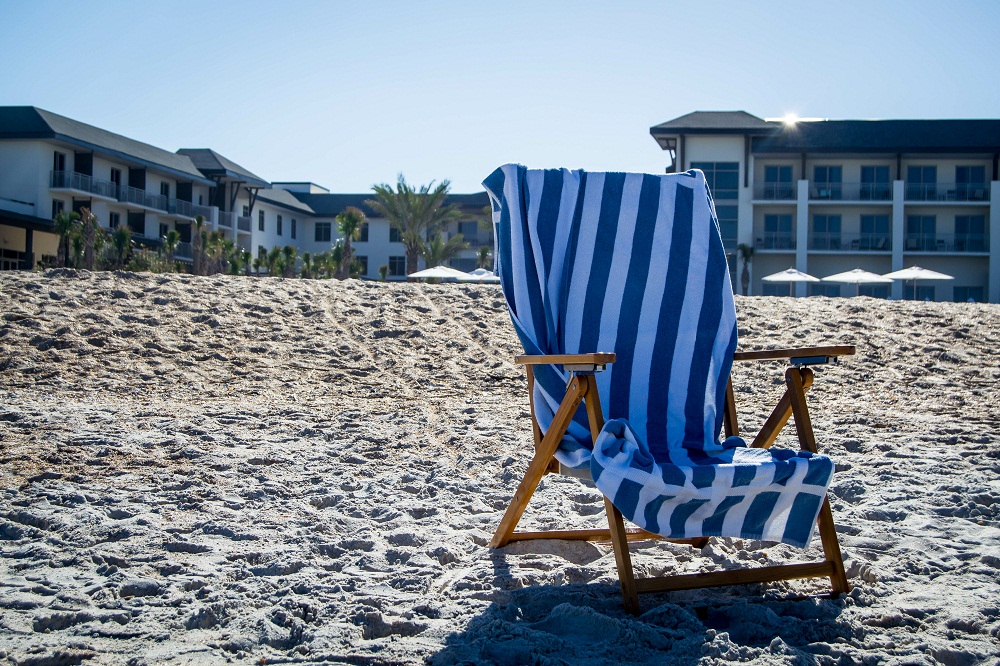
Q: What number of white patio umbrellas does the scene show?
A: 5